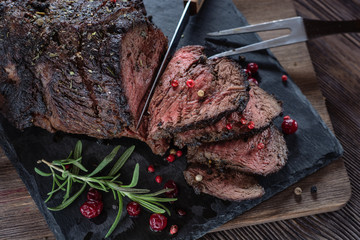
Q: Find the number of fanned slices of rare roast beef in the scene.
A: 4